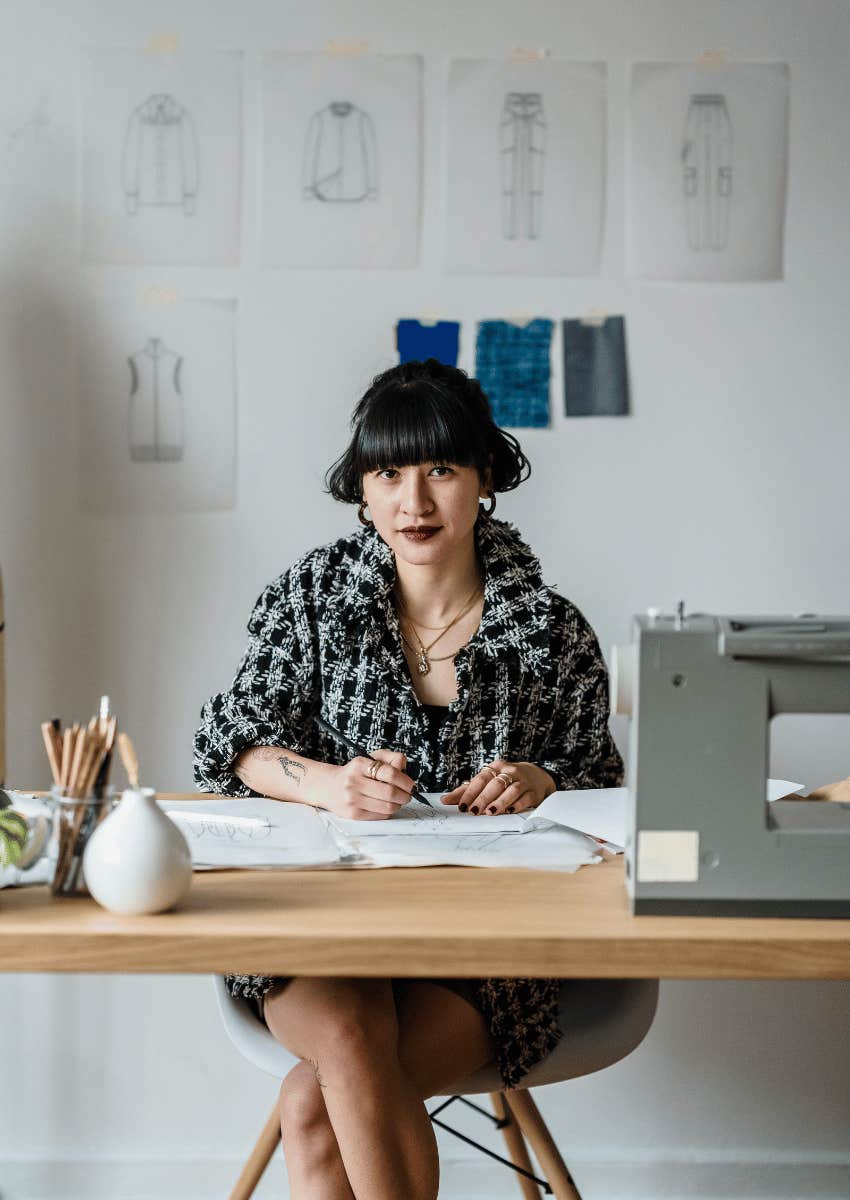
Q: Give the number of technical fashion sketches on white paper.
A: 5